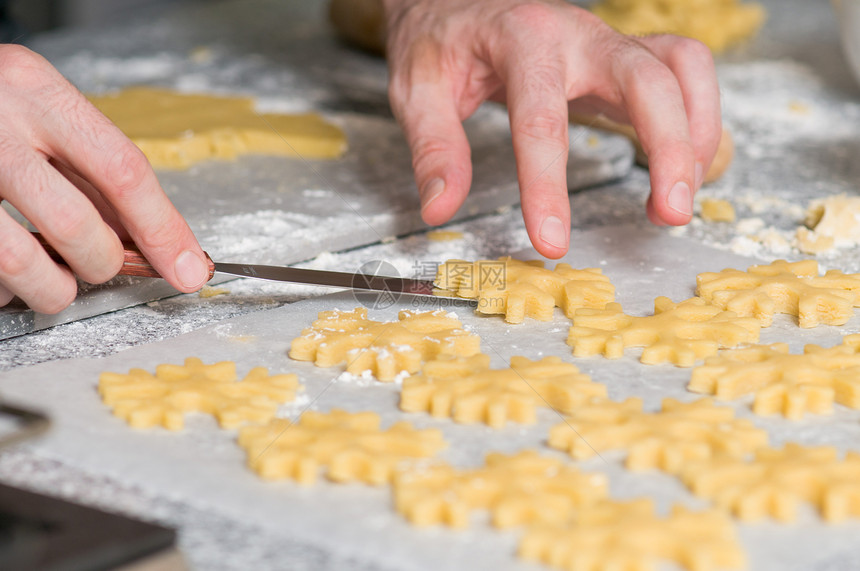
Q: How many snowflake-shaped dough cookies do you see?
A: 12